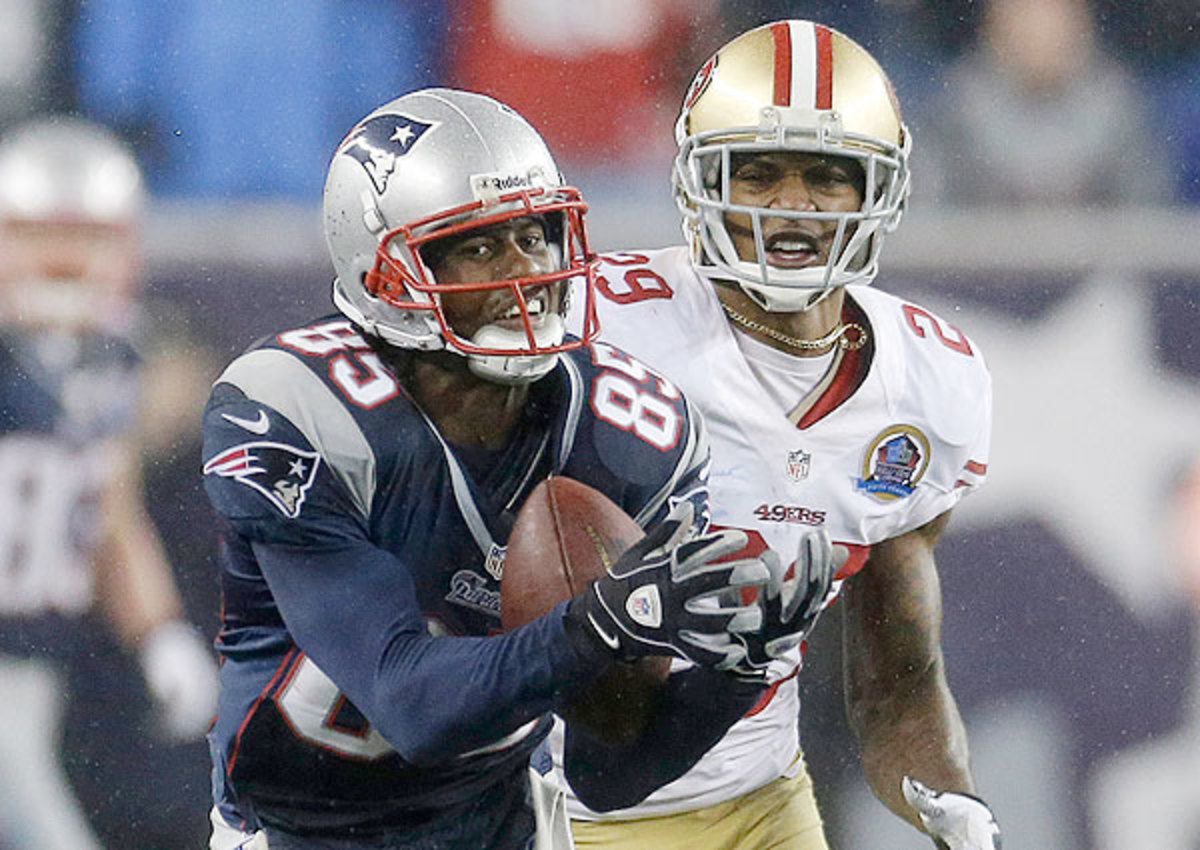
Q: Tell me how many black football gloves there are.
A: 2